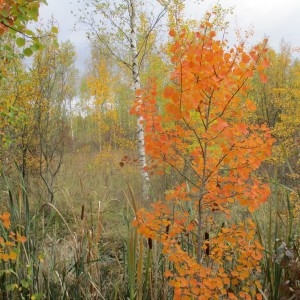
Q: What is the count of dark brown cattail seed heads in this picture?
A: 4